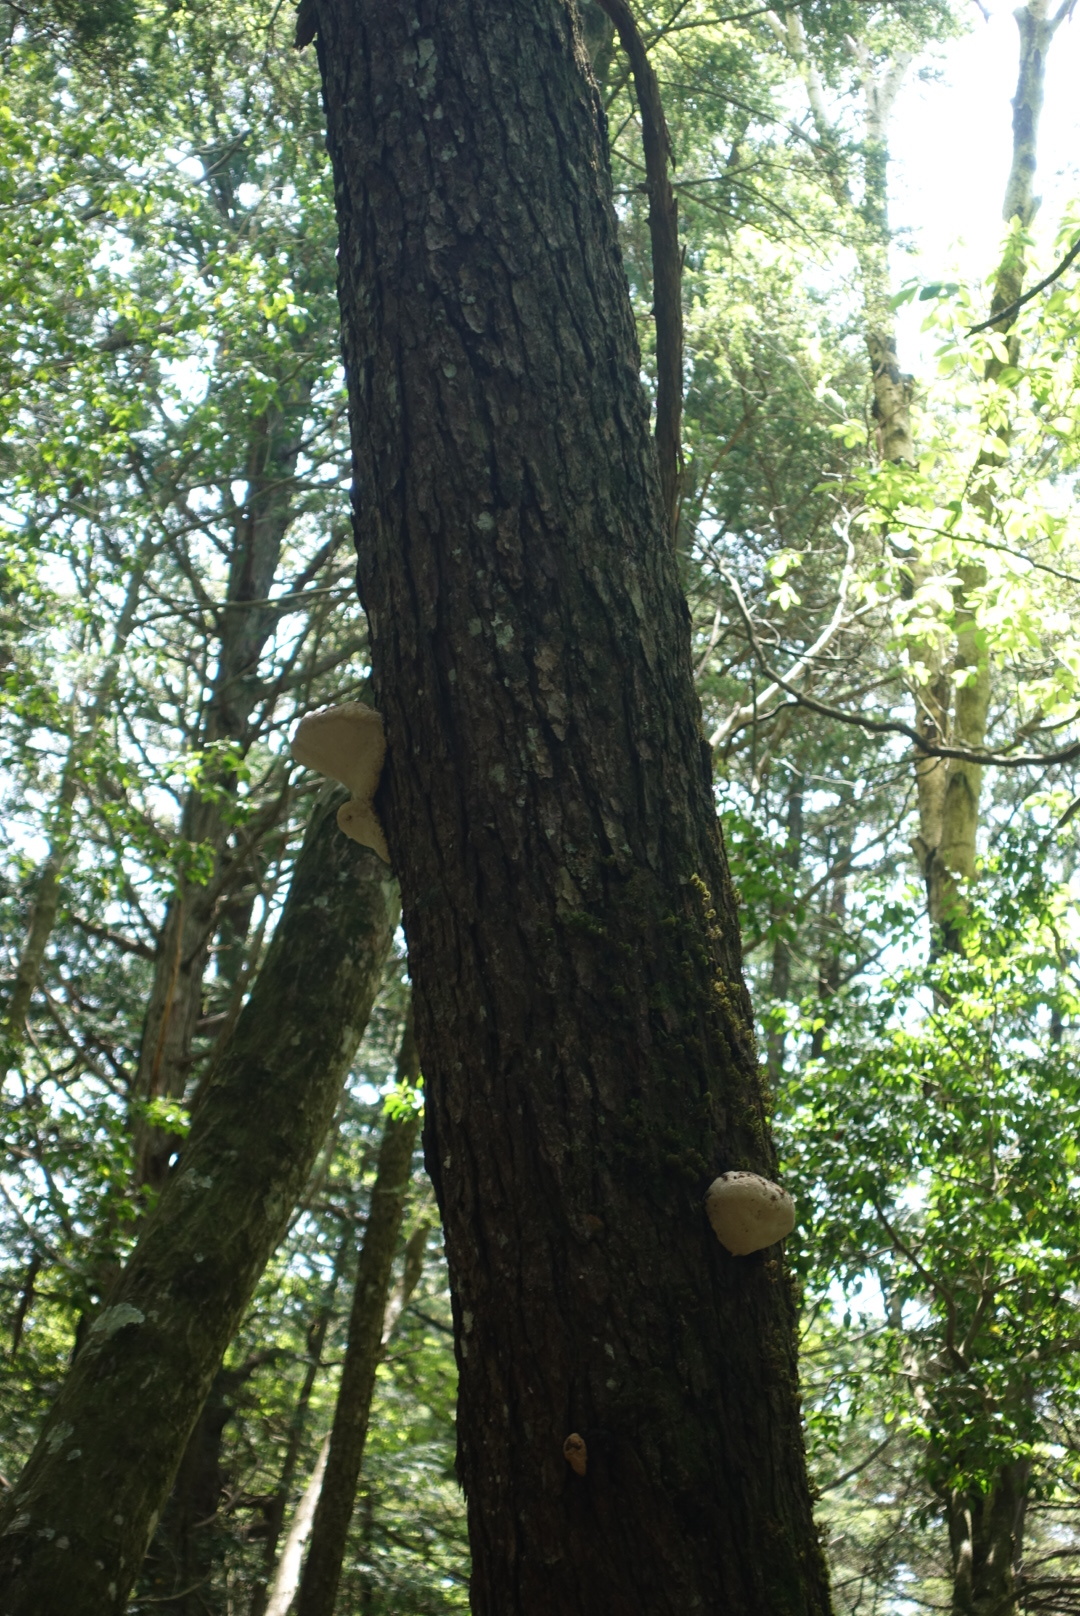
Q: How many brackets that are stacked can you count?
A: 2